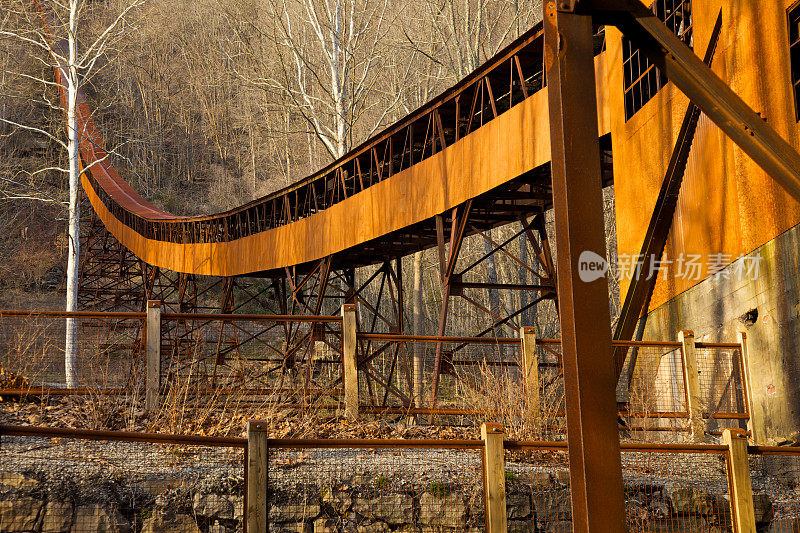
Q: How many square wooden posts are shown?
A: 8